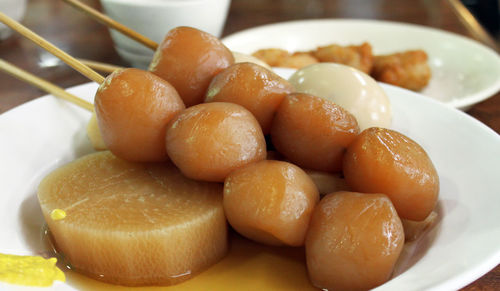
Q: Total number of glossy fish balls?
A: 8